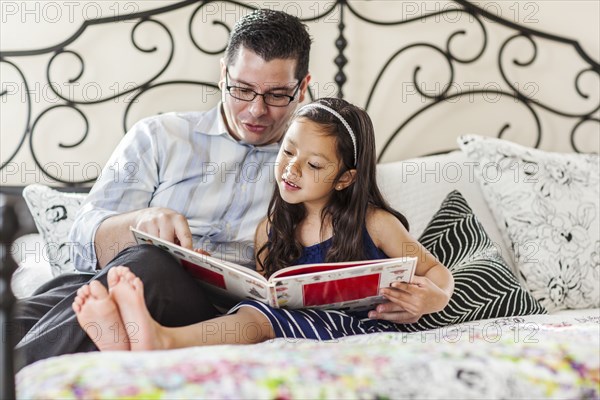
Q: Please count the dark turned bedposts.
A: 1